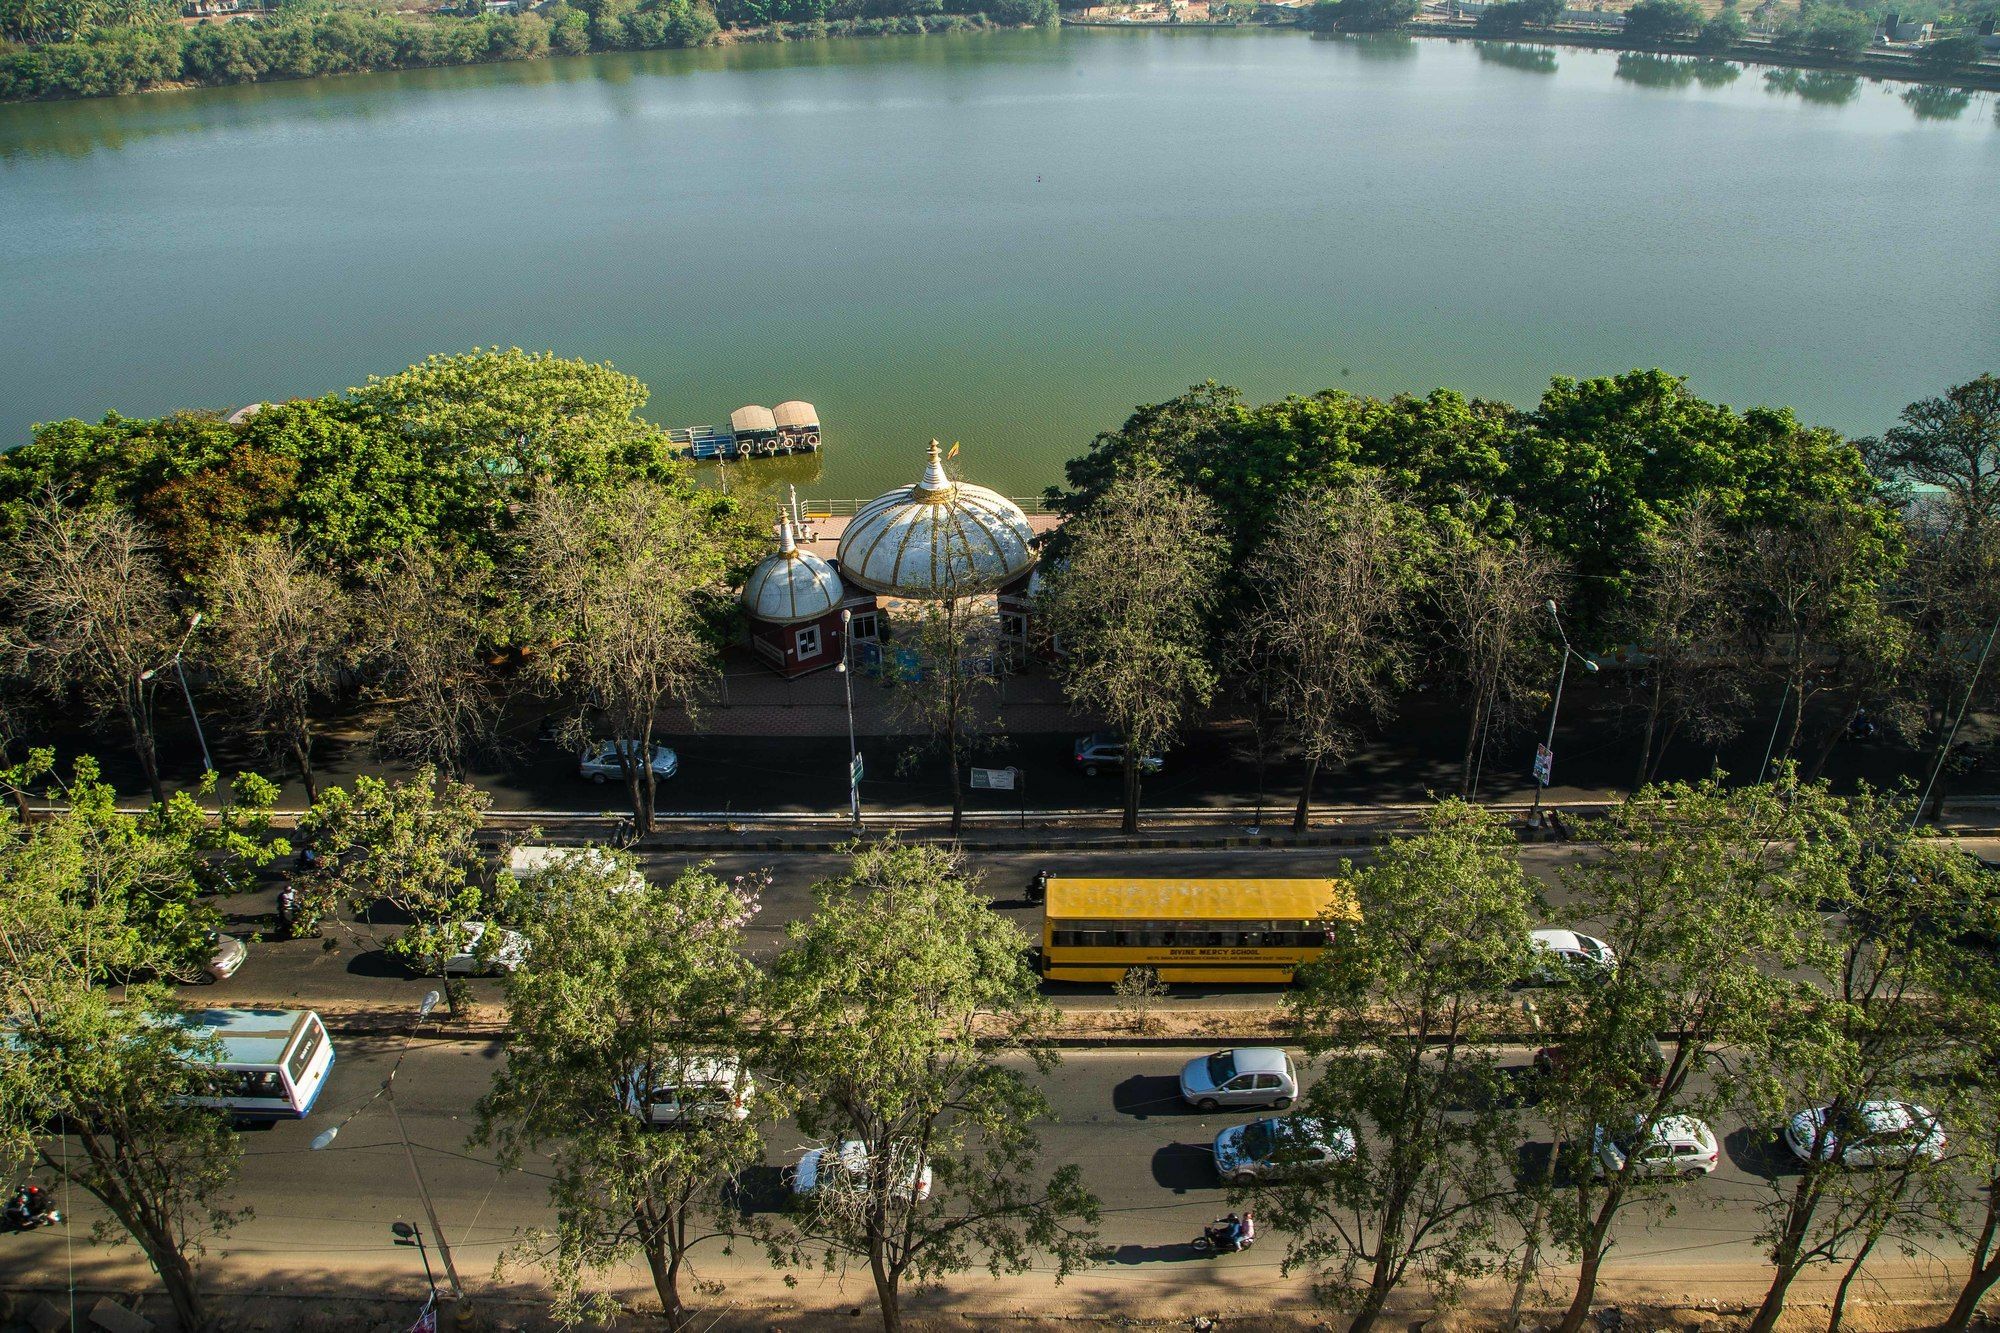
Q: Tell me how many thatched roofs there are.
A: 2